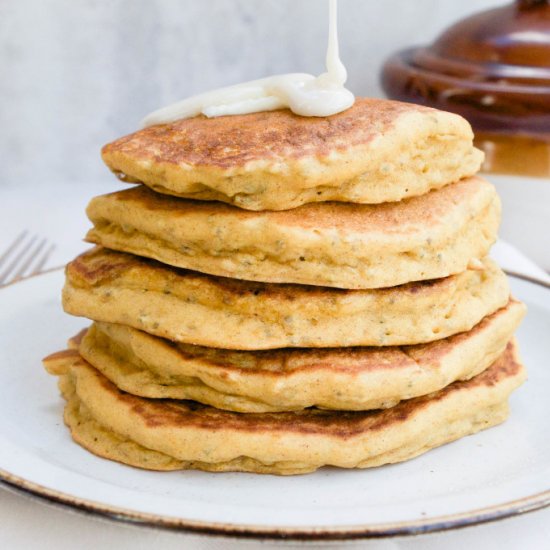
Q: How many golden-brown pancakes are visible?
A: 5